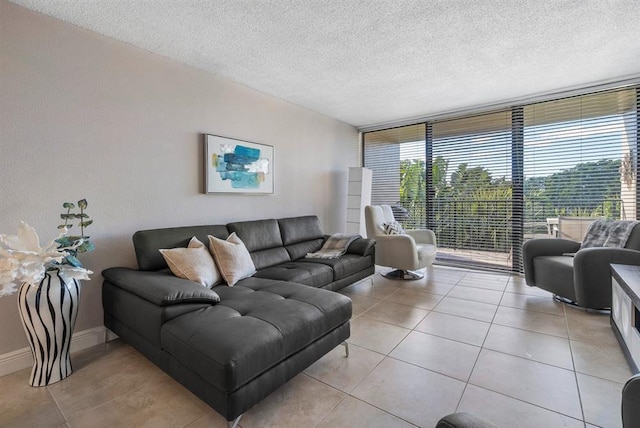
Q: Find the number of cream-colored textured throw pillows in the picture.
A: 2